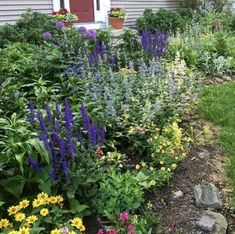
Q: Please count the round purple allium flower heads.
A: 4